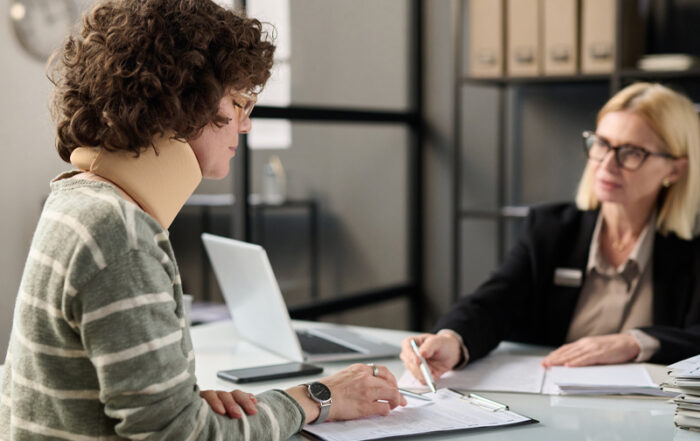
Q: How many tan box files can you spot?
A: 4